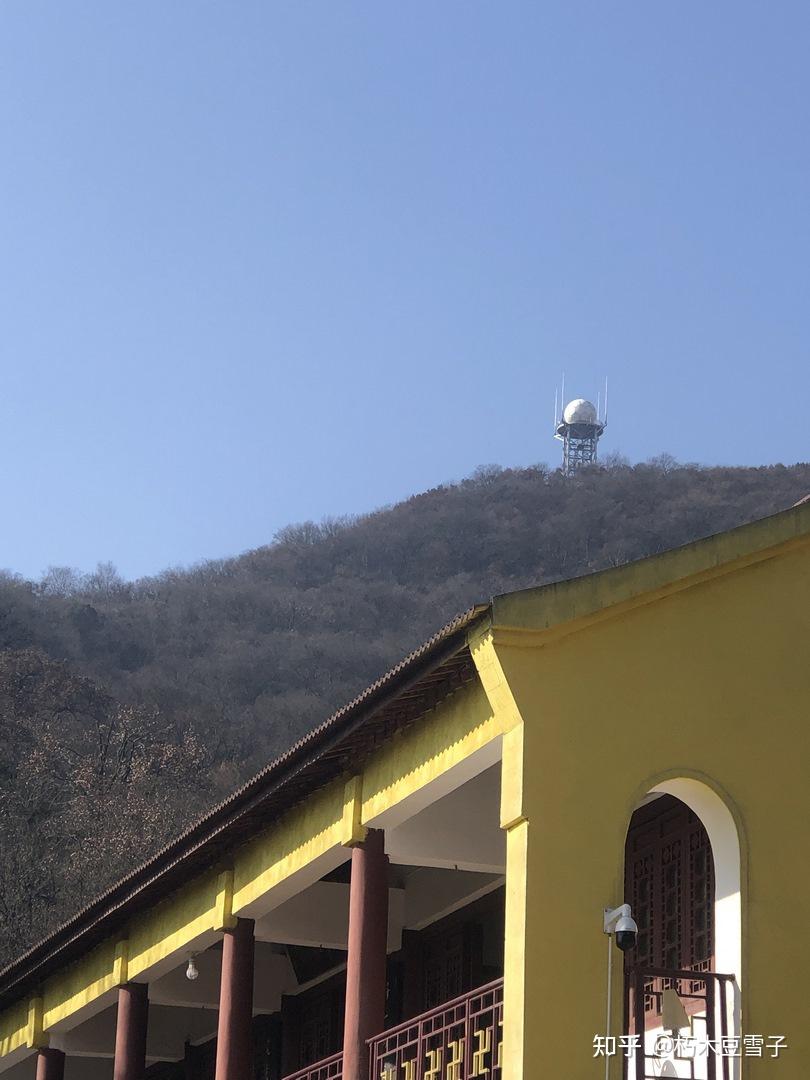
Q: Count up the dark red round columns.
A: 4